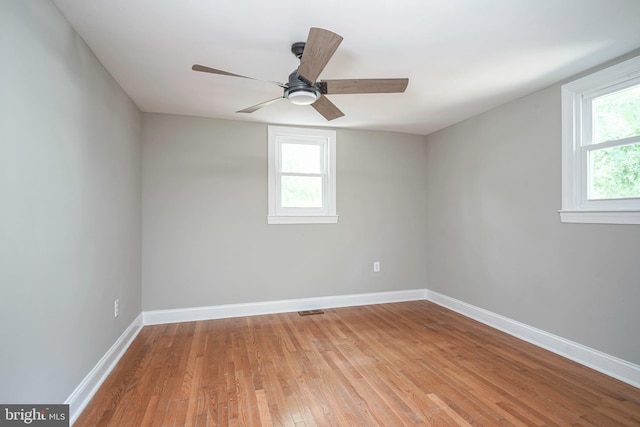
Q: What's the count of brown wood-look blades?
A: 5